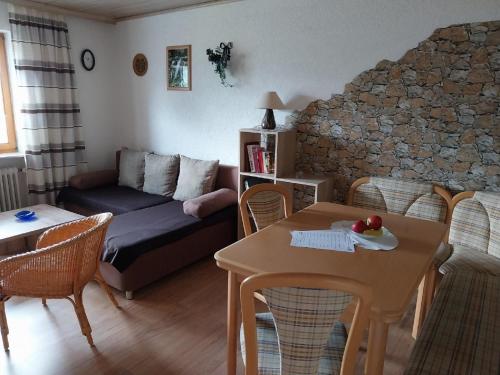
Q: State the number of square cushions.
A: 3